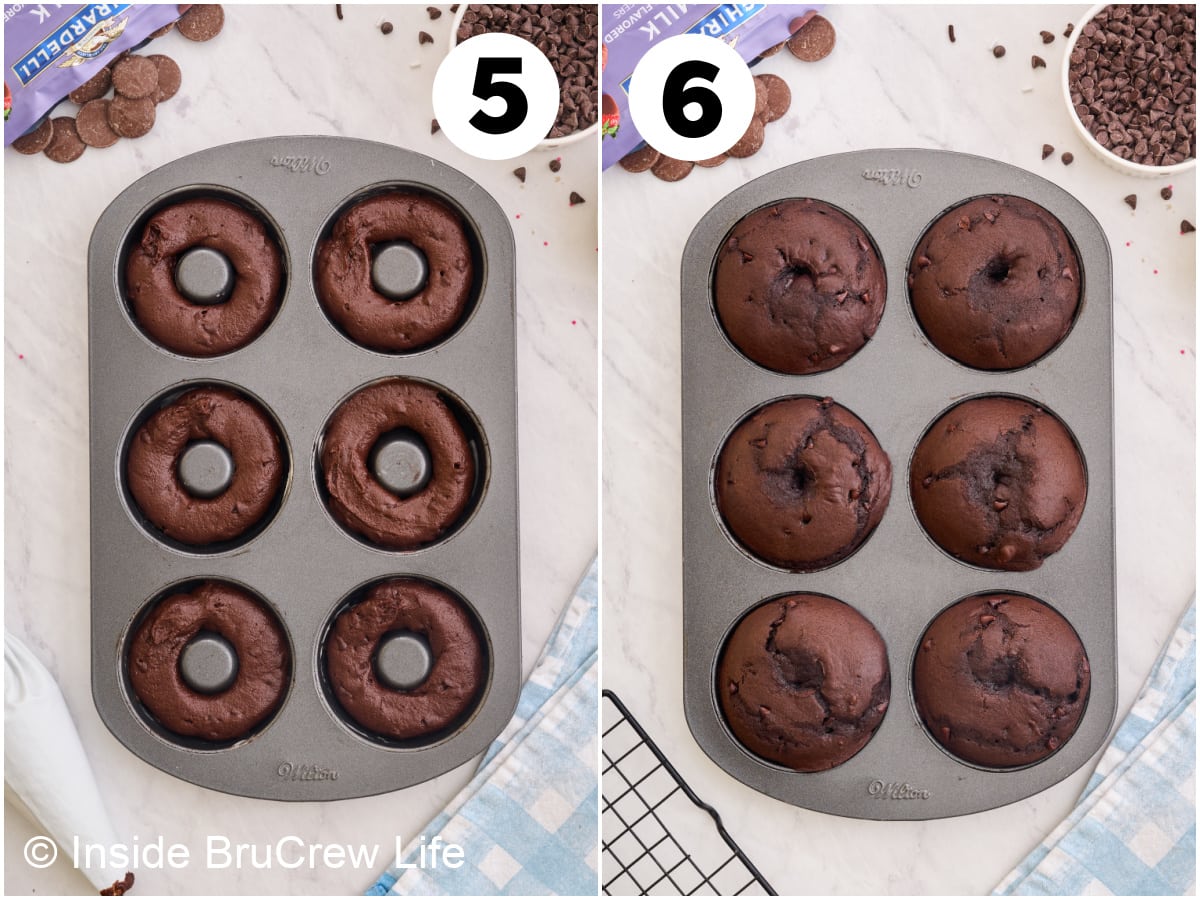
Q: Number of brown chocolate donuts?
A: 12